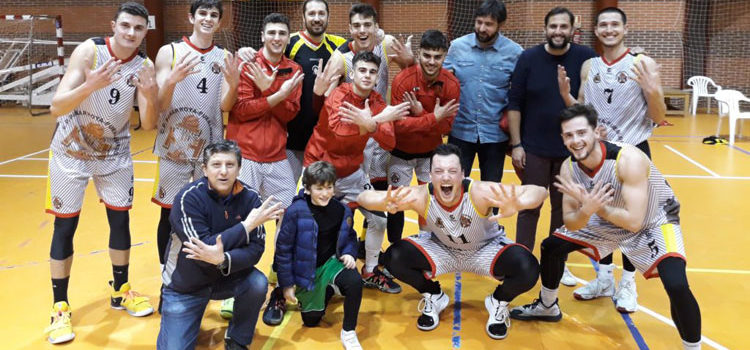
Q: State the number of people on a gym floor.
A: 14